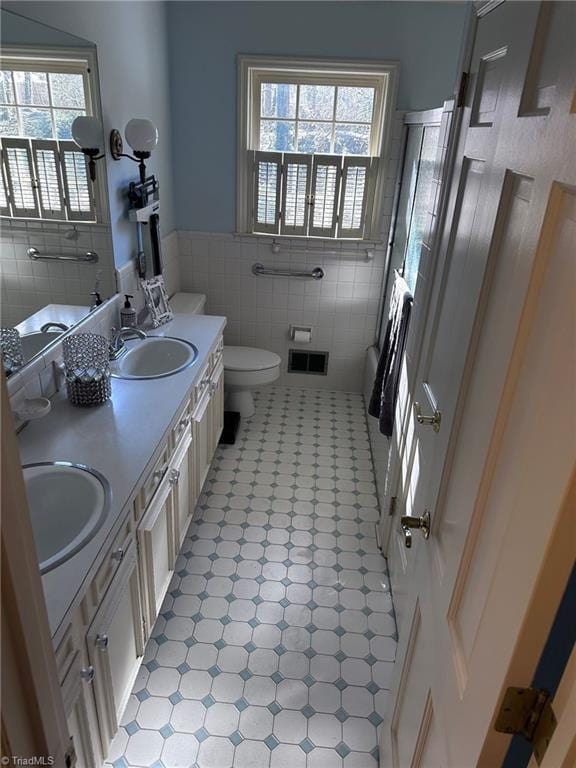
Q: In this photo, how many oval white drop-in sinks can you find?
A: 2